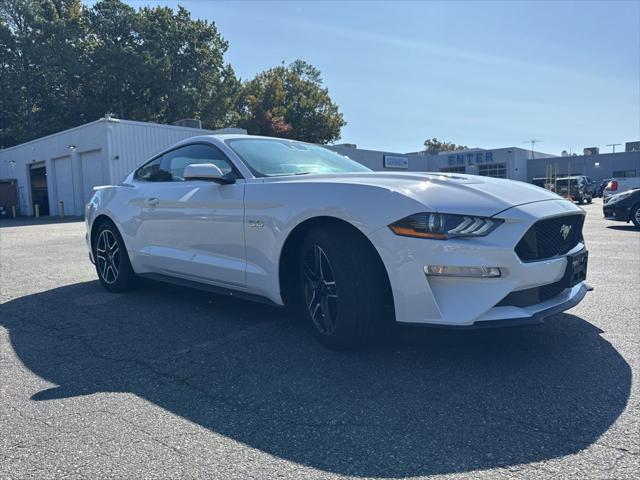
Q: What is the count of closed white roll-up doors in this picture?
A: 2